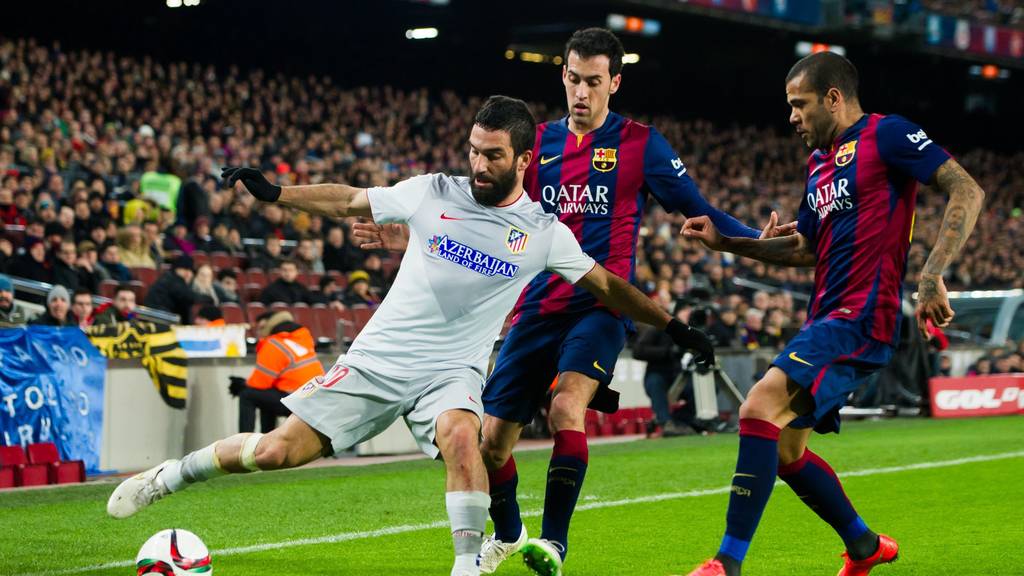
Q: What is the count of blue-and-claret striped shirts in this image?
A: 2